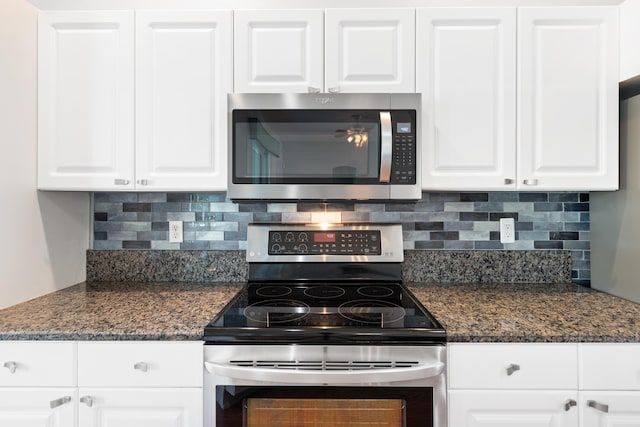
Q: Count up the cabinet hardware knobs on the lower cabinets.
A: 7